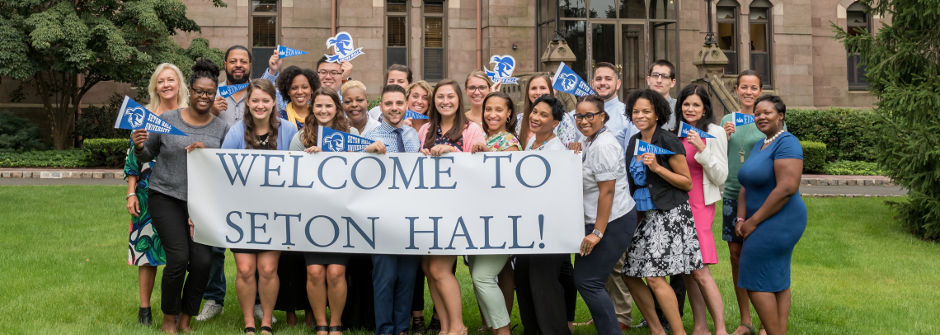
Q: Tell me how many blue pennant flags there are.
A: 9